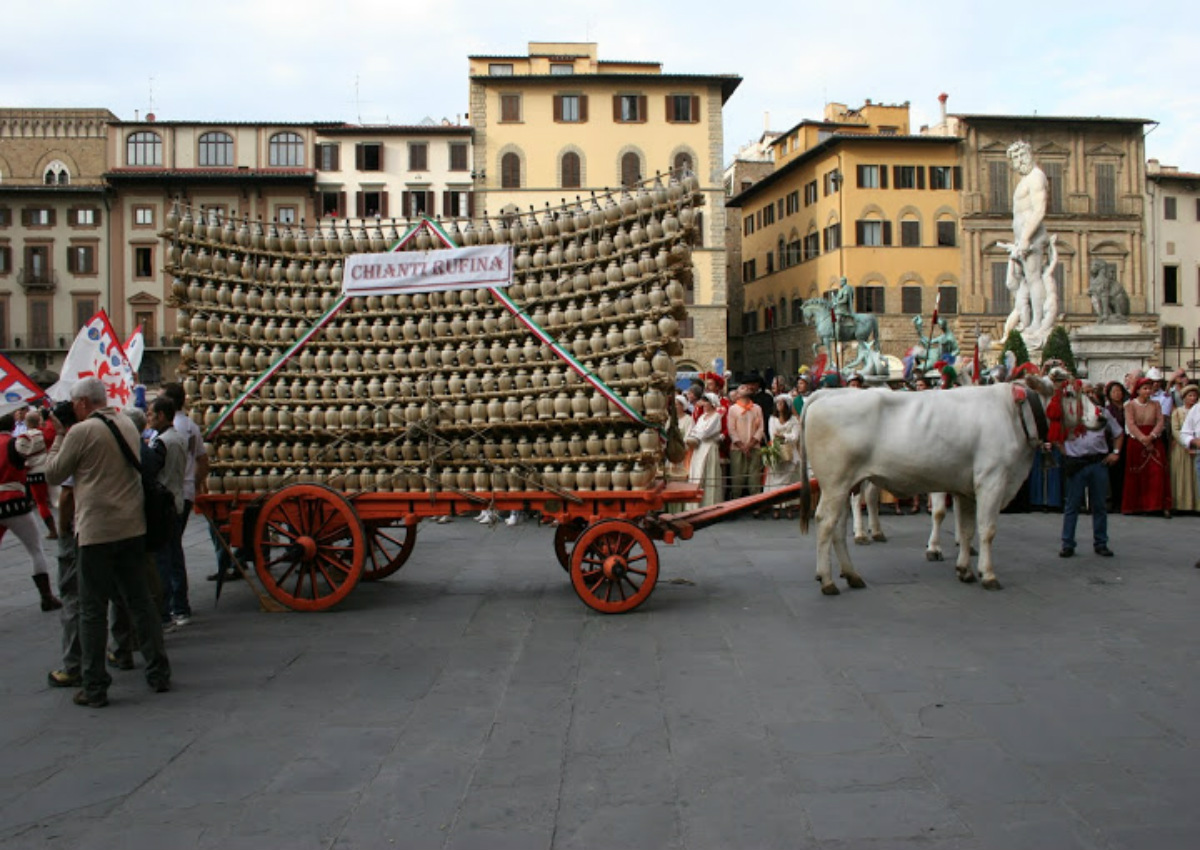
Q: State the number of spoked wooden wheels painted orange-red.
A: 4